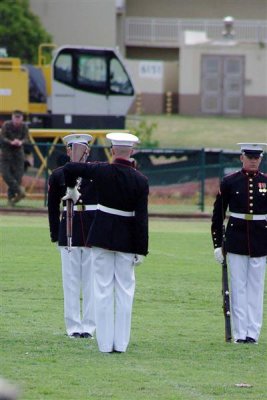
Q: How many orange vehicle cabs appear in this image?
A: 0